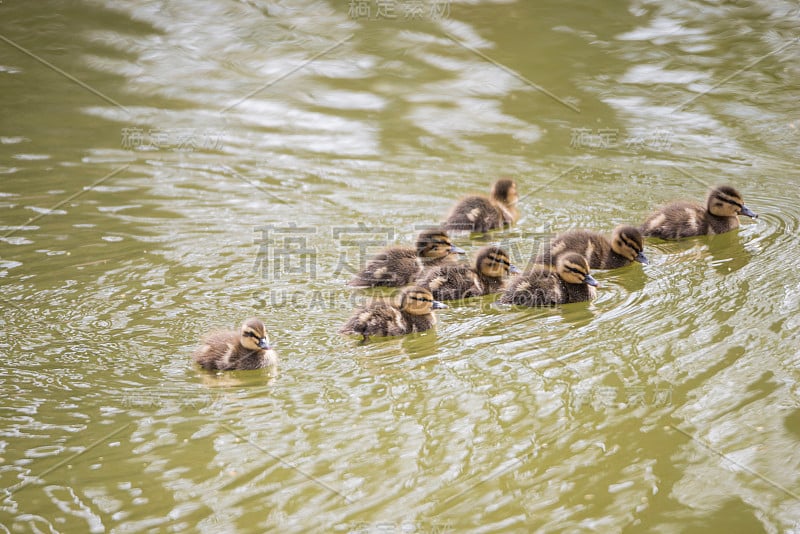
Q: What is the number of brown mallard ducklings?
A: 8